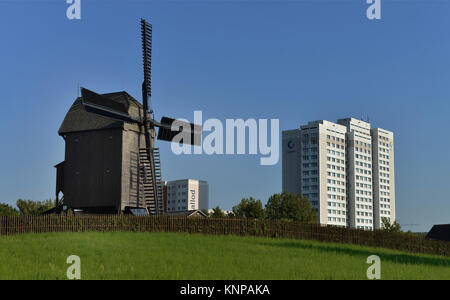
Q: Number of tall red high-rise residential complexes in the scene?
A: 0